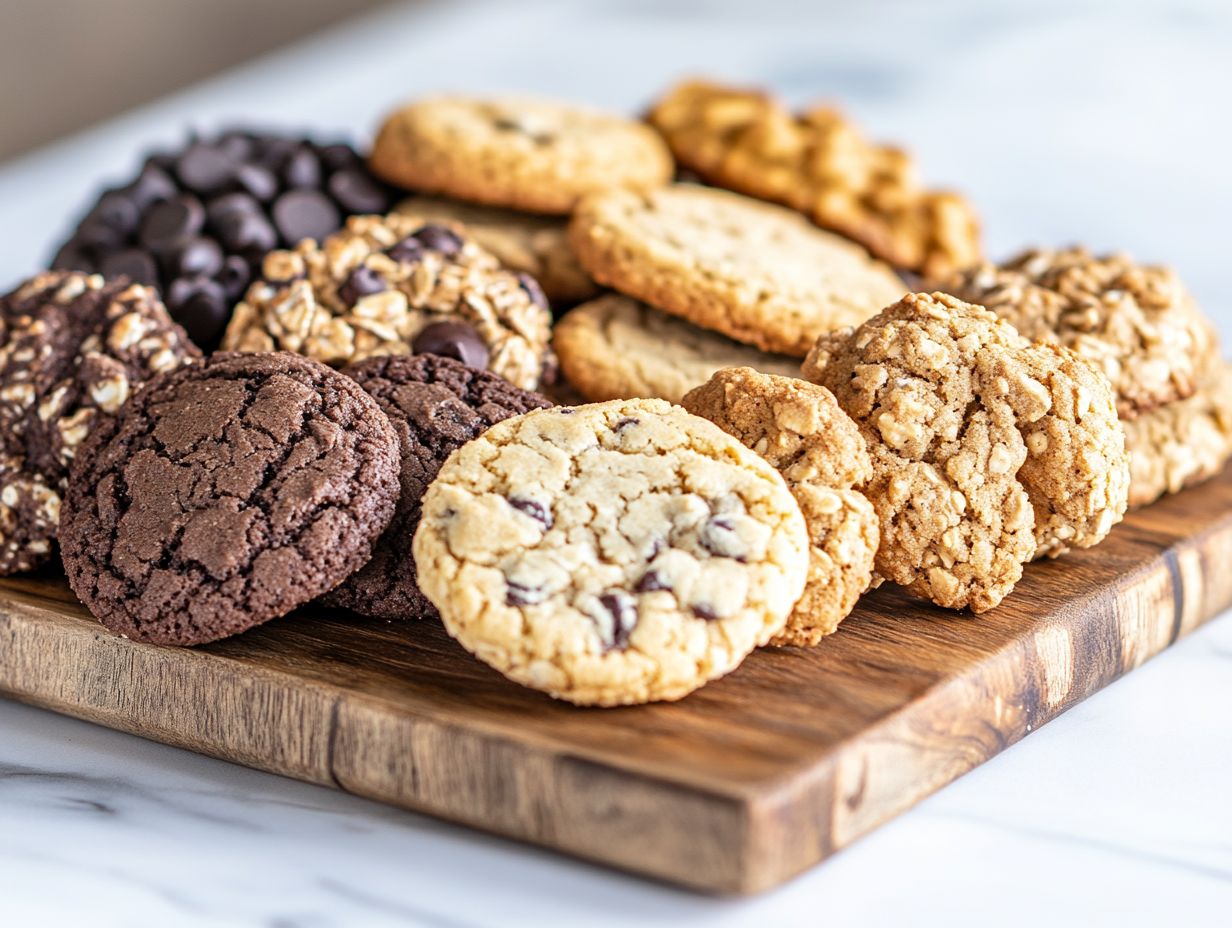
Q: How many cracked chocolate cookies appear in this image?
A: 2